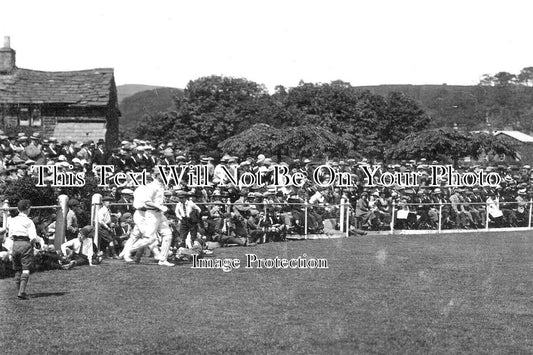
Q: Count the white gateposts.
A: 2